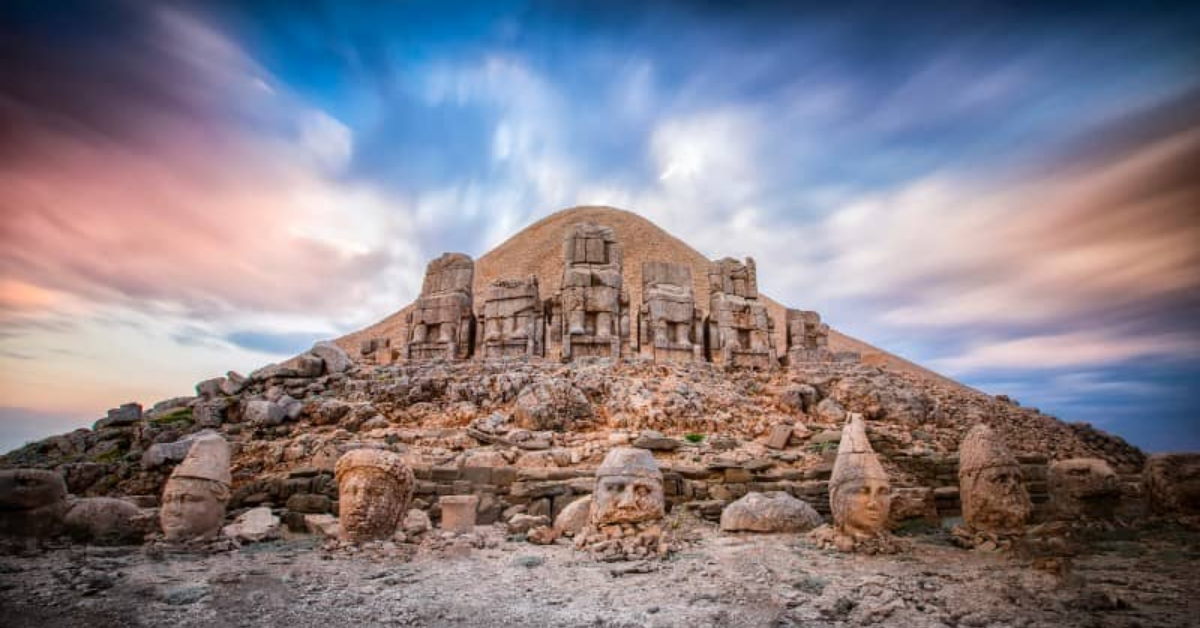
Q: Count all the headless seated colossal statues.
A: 5